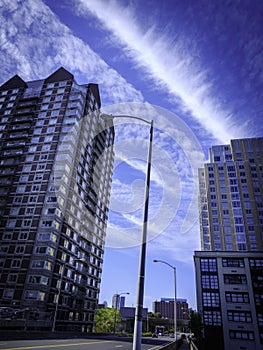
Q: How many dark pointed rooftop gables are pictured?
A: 3